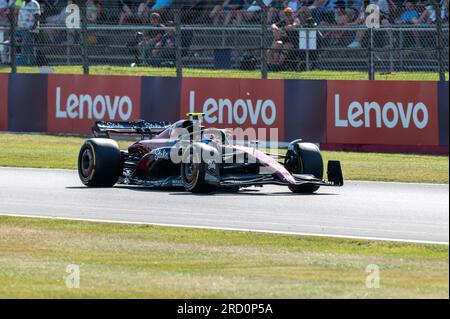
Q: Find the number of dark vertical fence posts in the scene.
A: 6